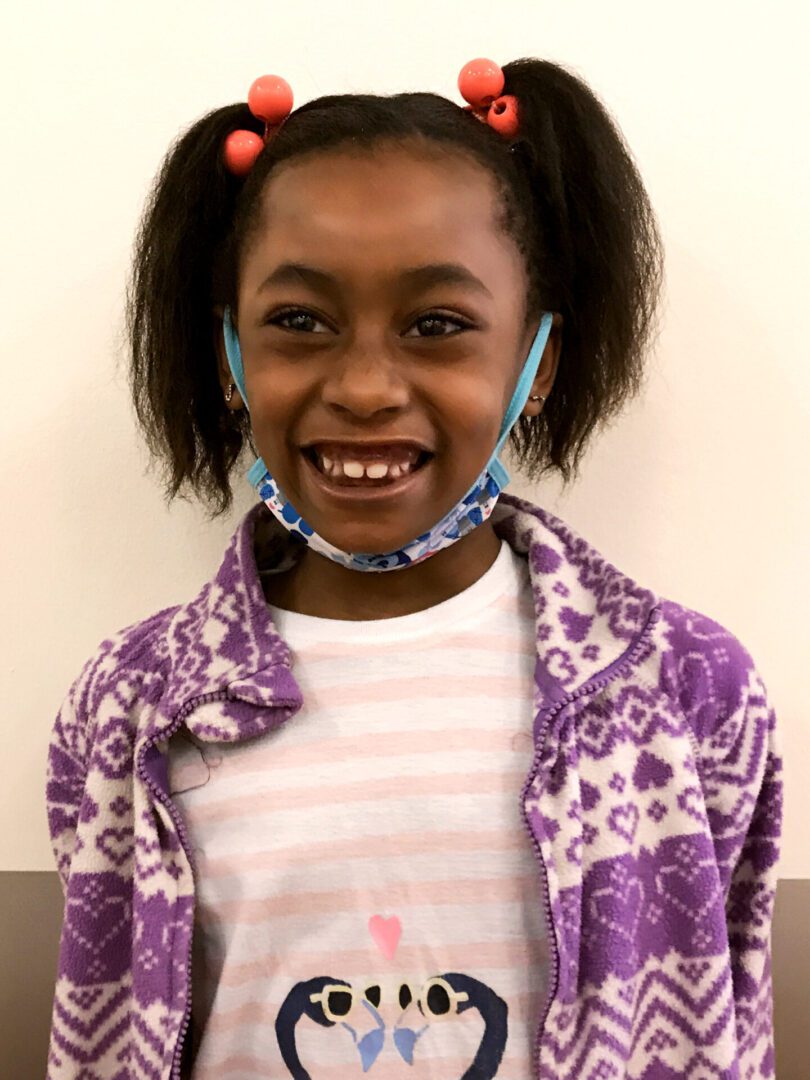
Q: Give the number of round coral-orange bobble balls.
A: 4